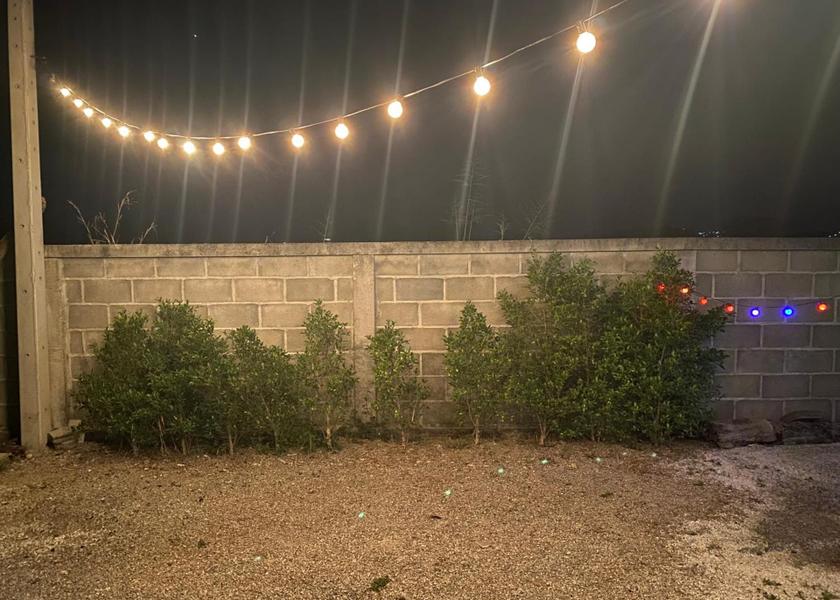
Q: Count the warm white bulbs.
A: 15